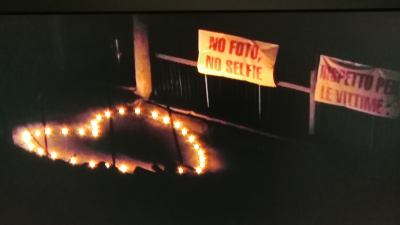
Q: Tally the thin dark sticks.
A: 3